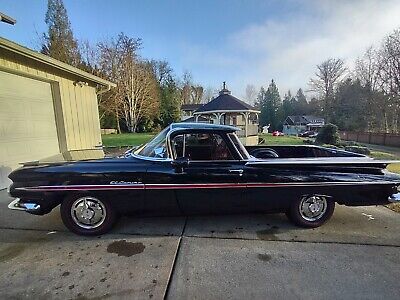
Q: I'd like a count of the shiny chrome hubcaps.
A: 2